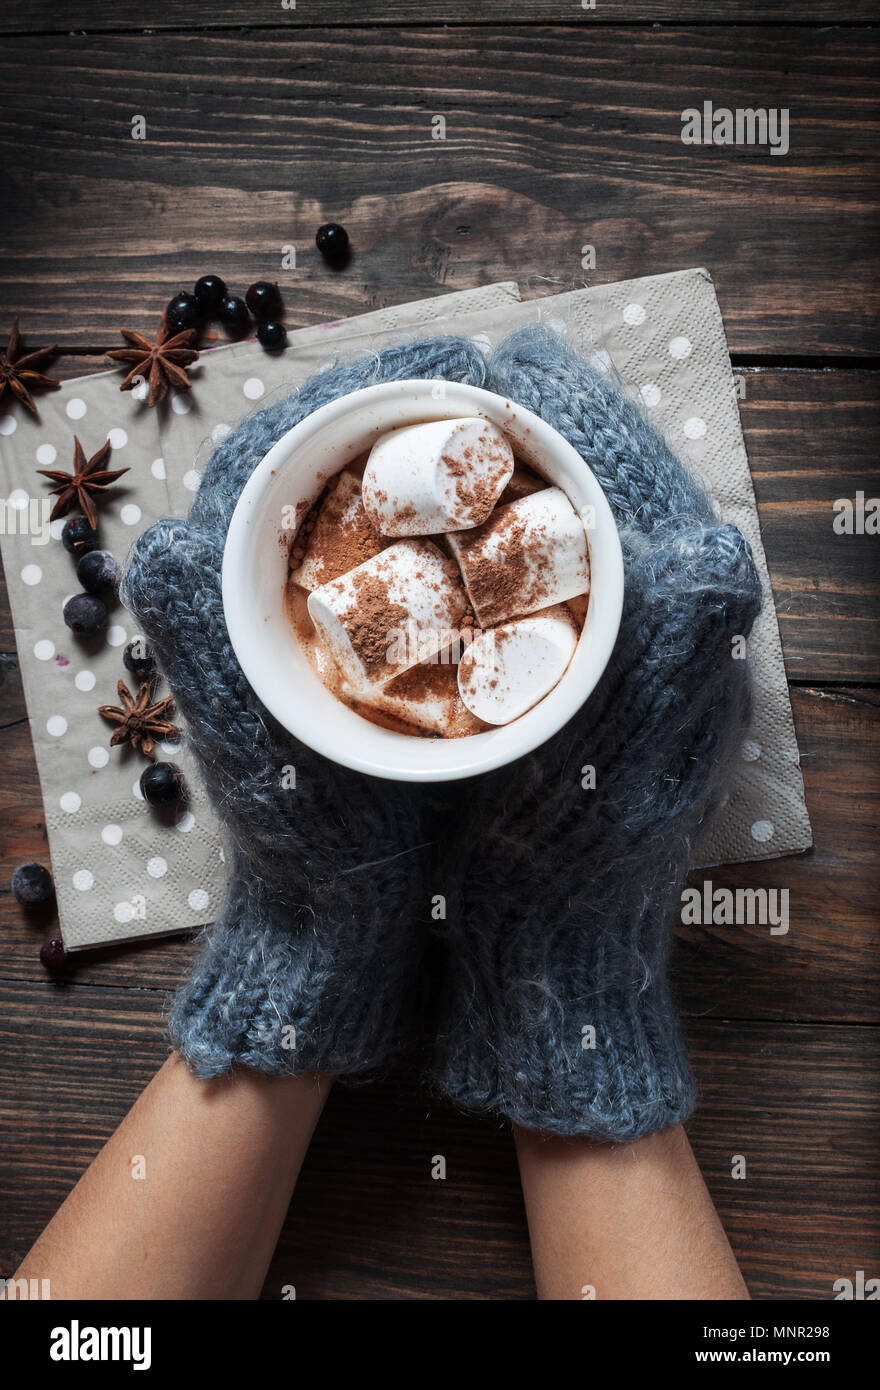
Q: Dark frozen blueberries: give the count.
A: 13